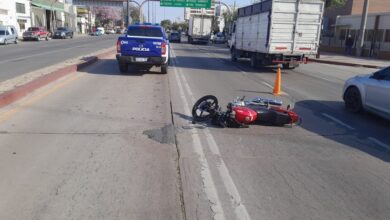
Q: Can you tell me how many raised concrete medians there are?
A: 1